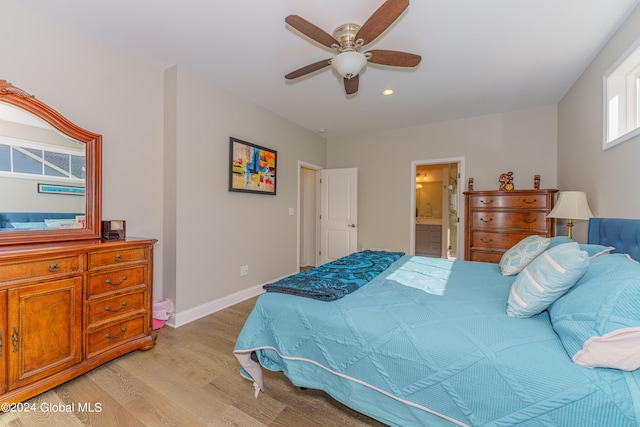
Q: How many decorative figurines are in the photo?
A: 3